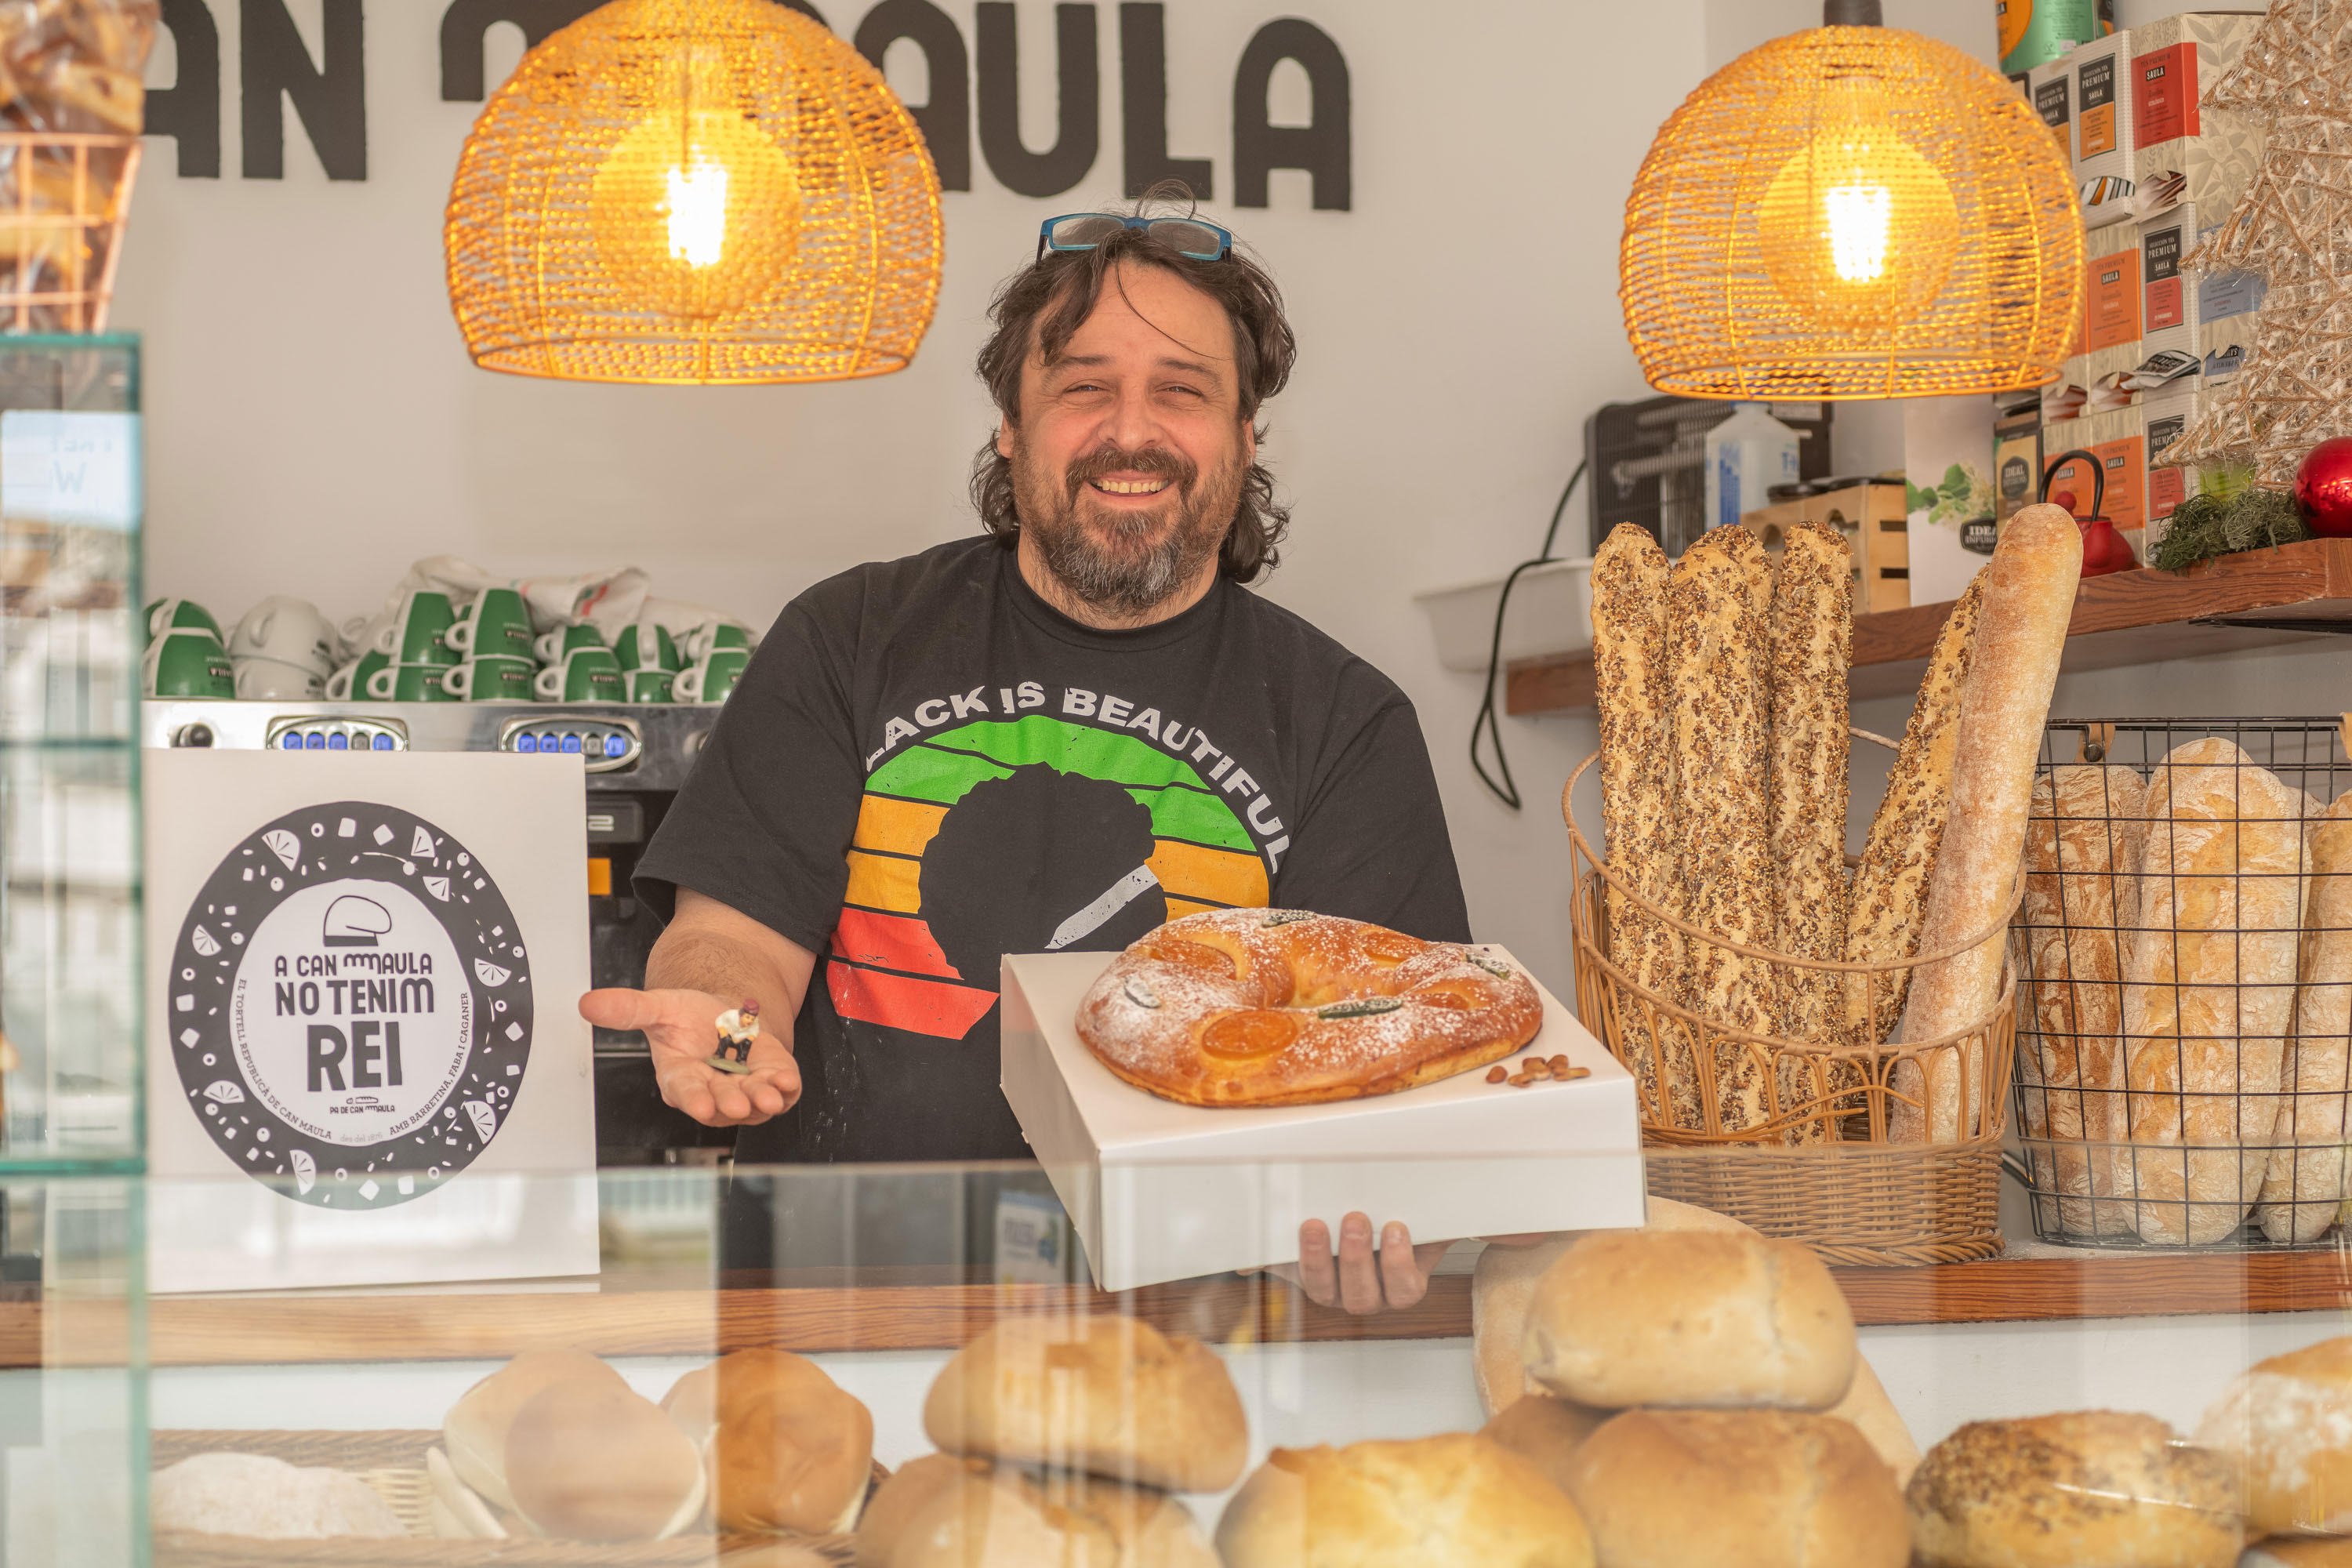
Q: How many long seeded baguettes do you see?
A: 4